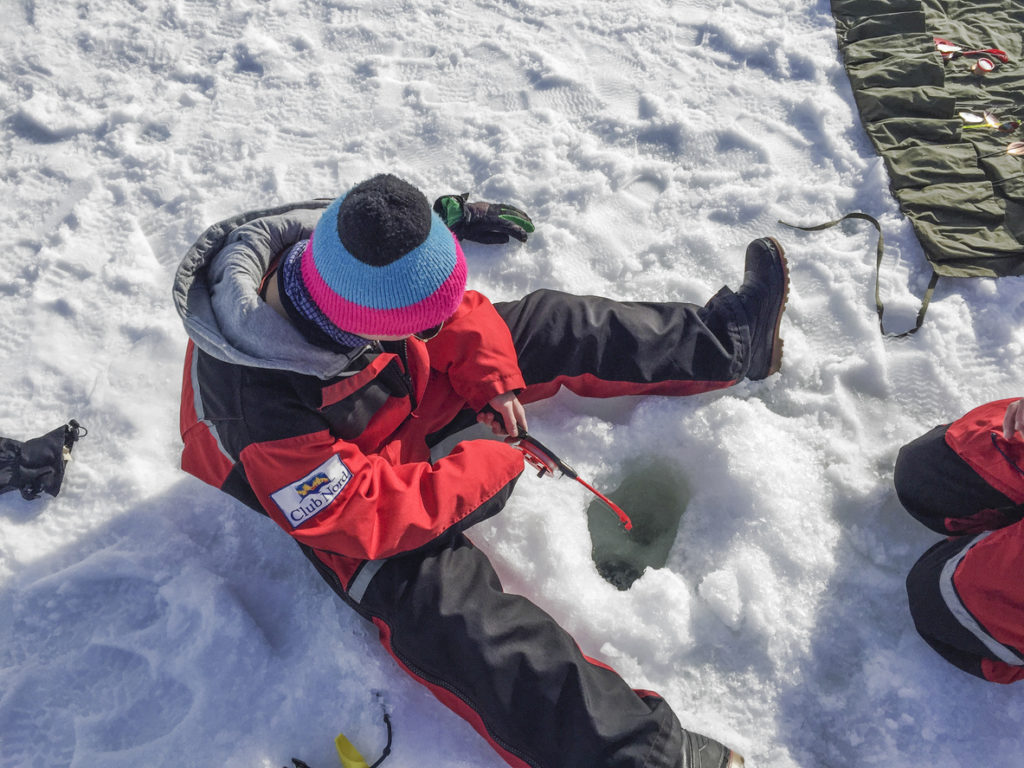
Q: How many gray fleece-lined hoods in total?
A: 1